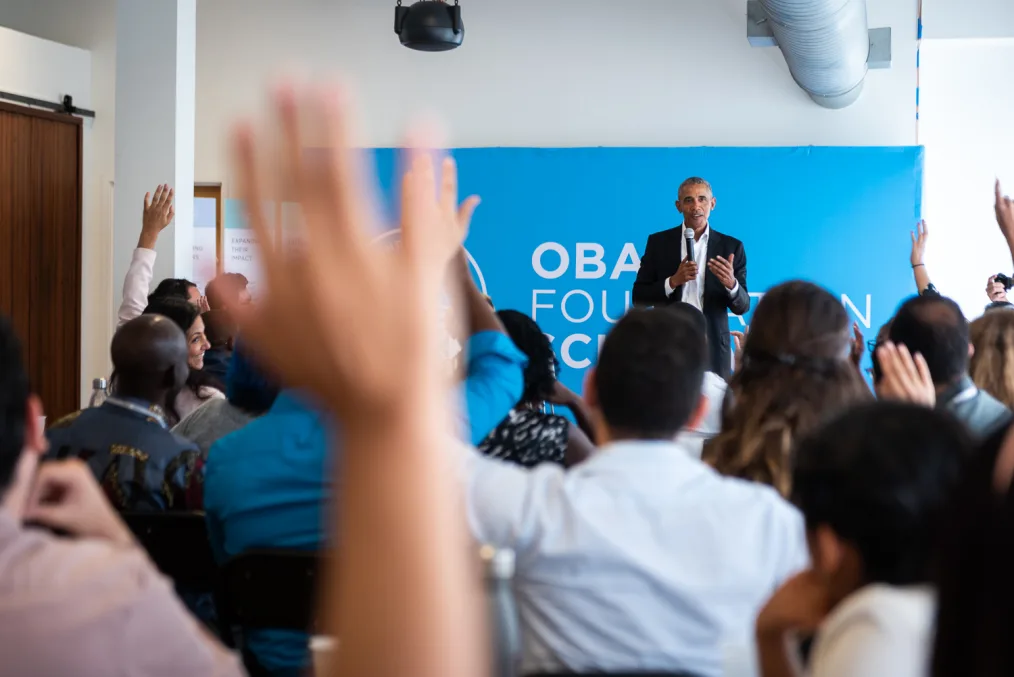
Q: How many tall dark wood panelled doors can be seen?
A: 1